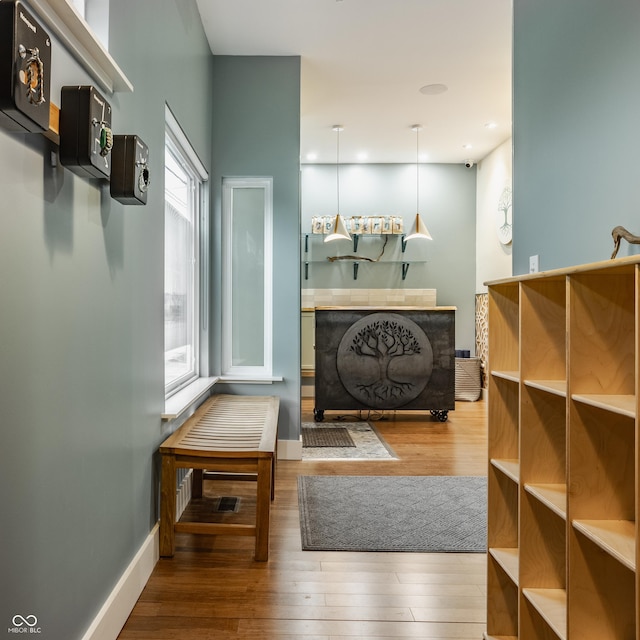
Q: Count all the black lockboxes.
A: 3